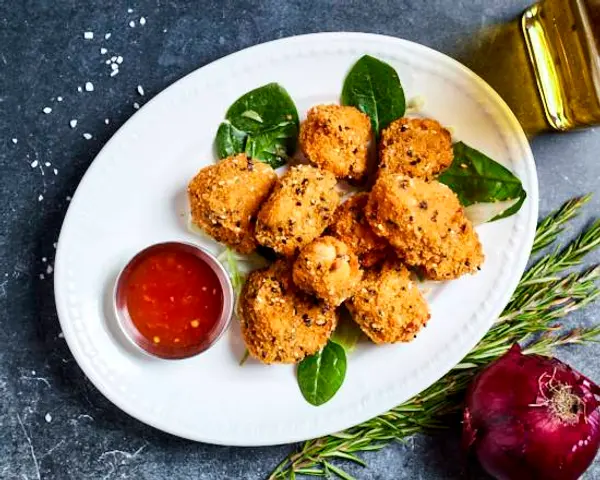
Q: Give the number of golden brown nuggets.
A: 9